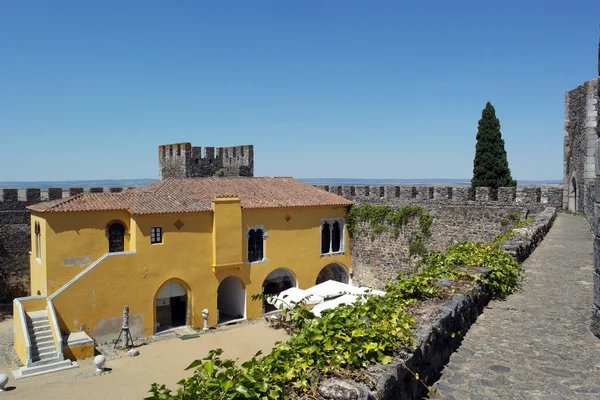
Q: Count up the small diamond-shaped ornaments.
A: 2